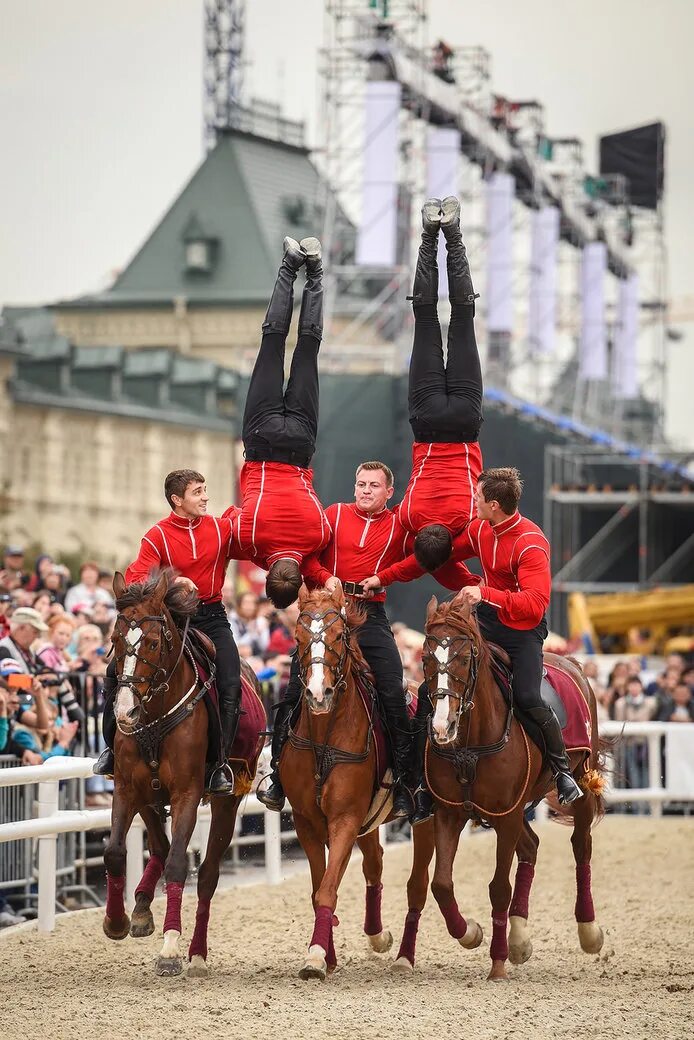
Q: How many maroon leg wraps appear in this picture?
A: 12